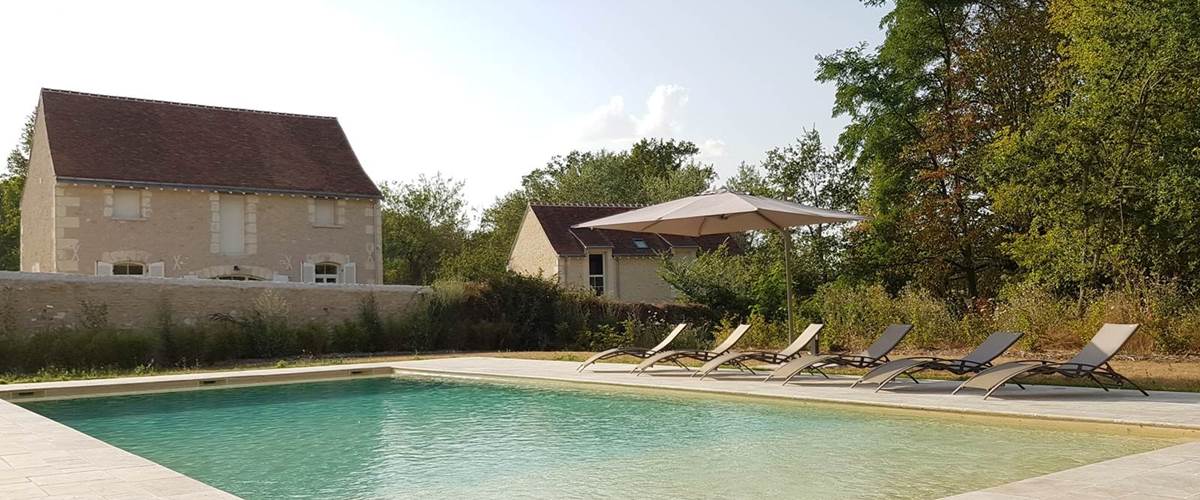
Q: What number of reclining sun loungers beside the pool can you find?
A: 6